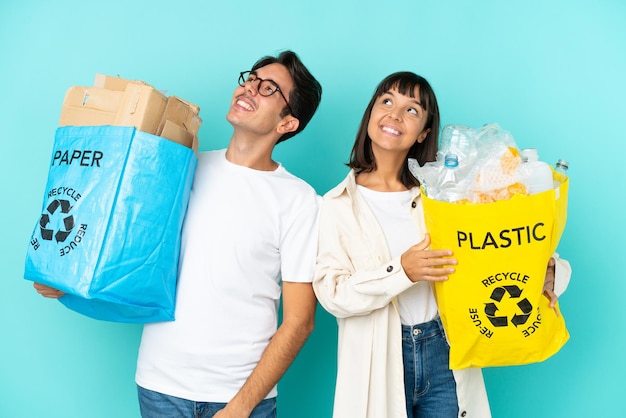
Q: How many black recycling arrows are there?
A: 6